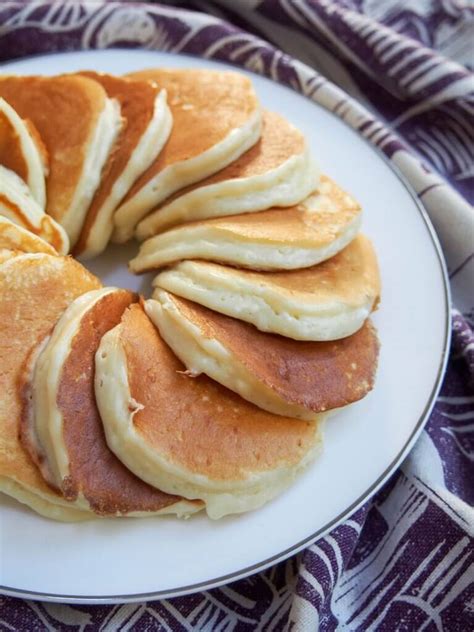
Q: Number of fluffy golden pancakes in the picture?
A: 13